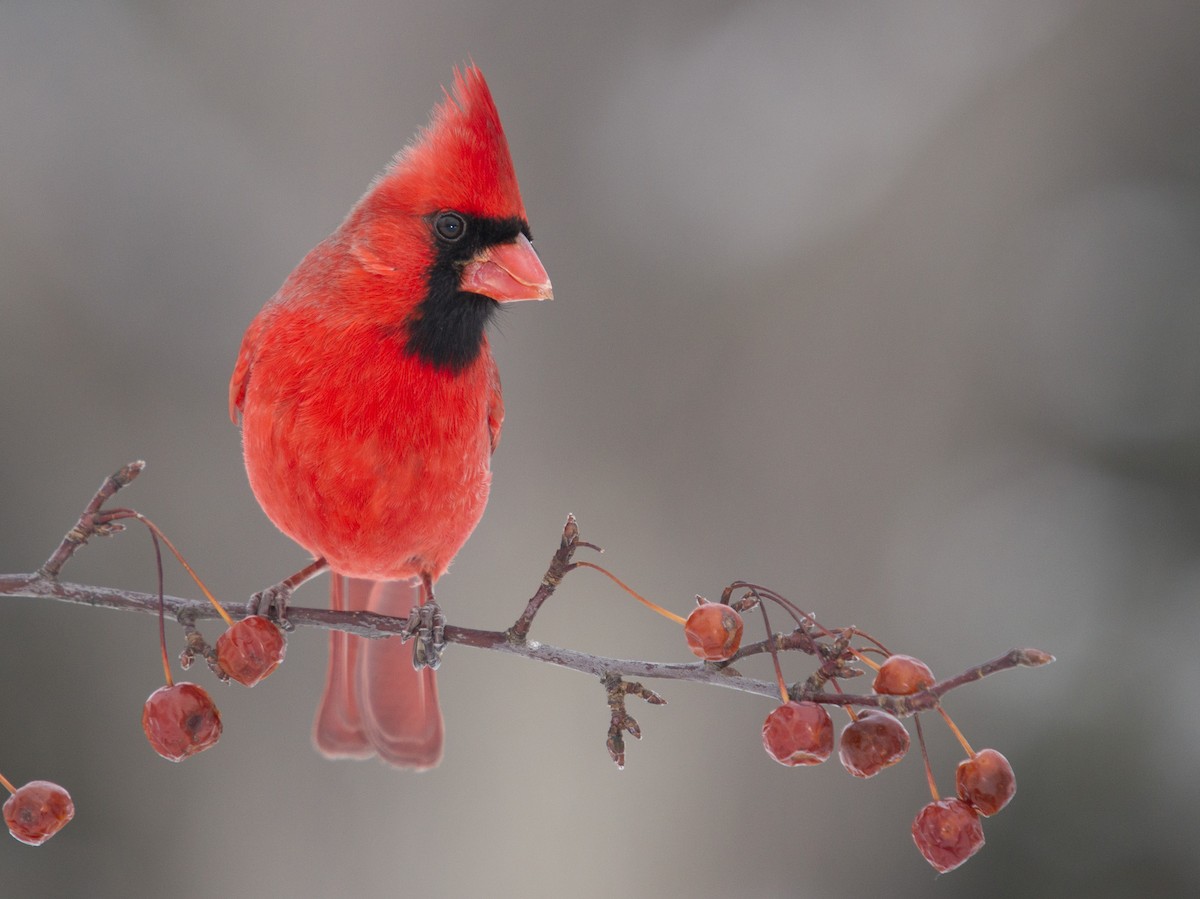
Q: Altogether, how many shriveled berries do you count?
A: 9